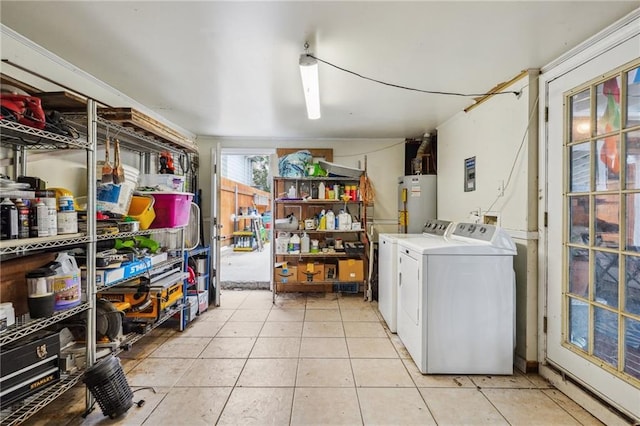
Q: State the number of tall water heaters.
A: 1